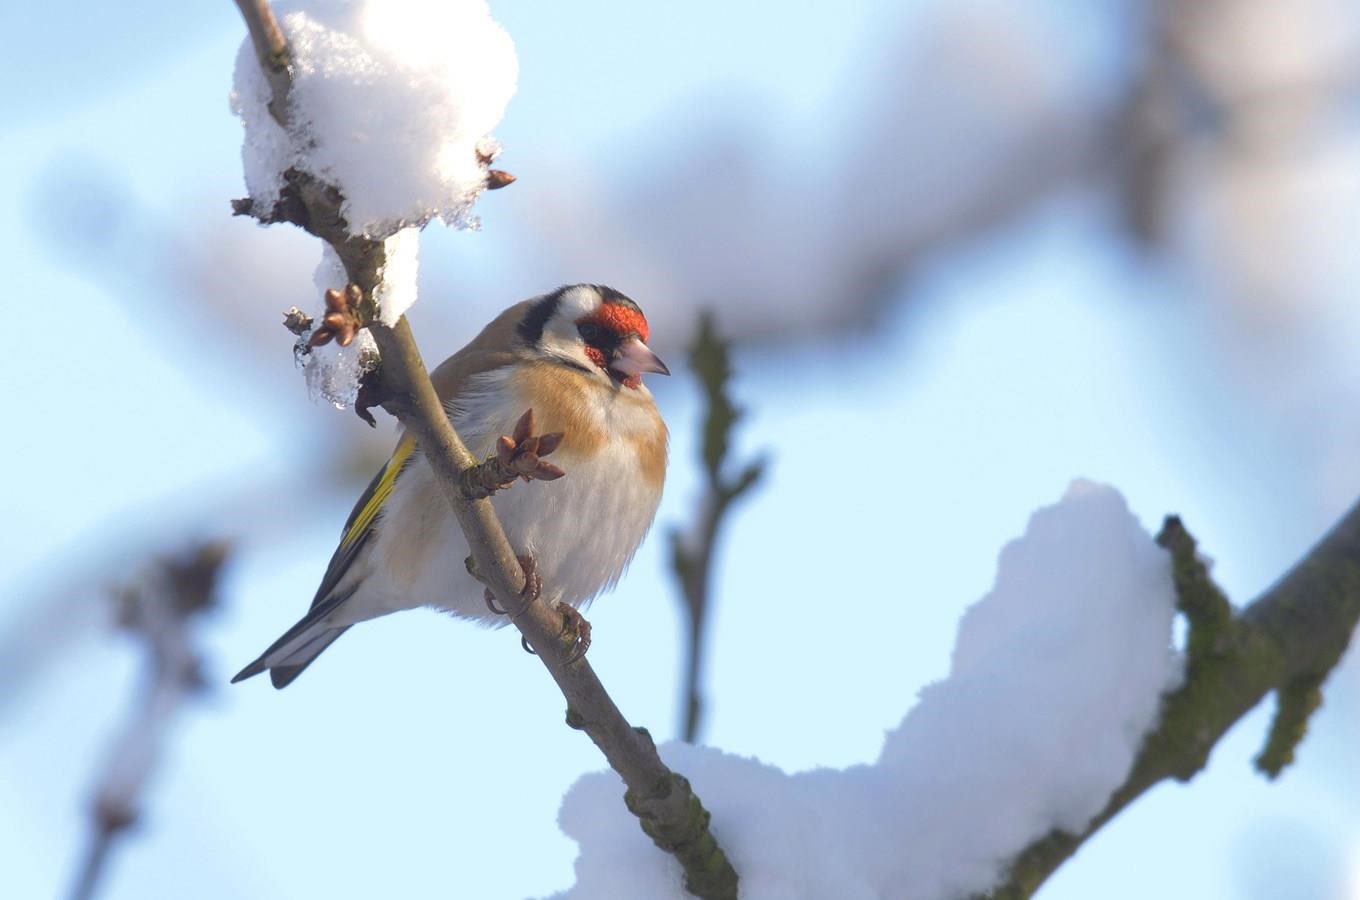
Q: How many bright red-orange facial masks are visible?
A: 1